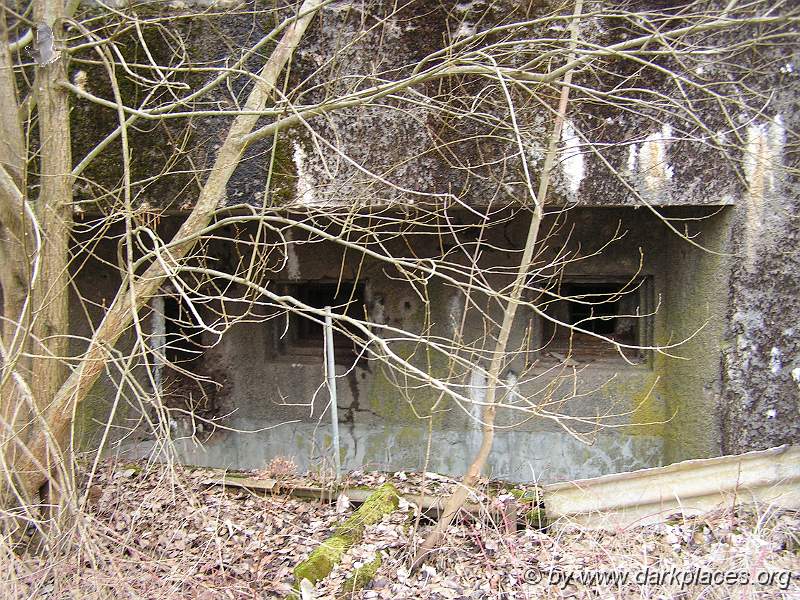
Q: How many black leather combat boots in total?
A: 0